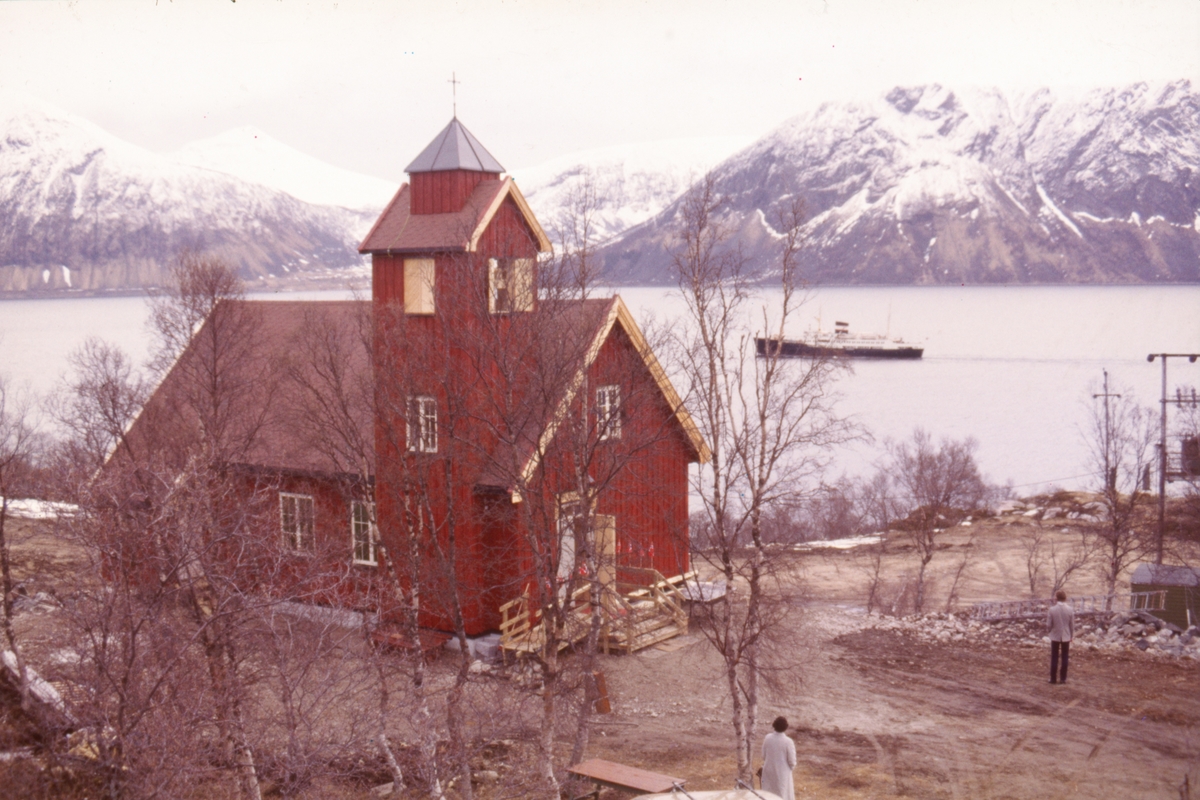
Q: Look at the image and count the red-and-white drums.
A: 0